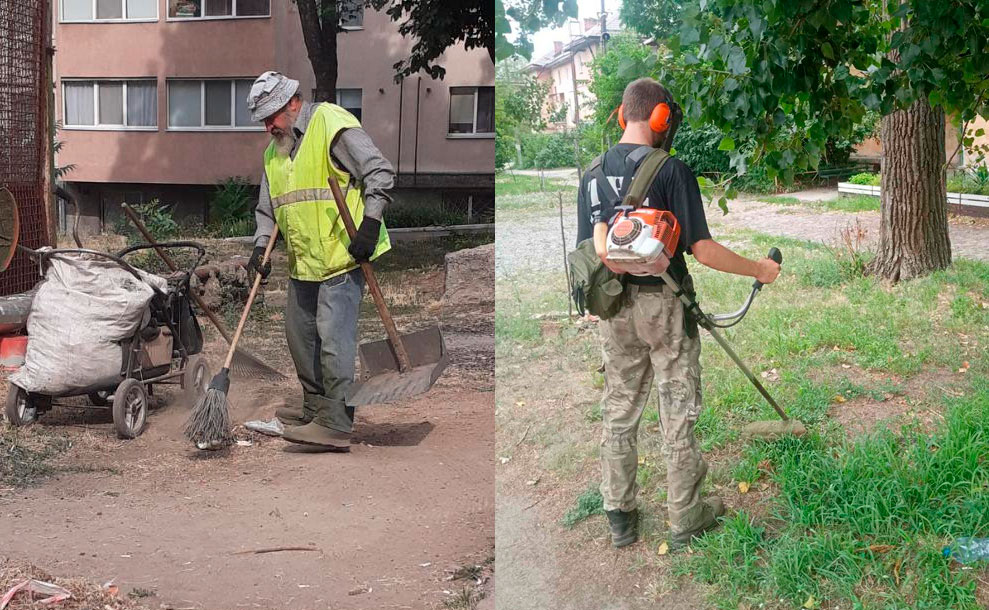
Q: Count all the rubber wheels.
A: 4